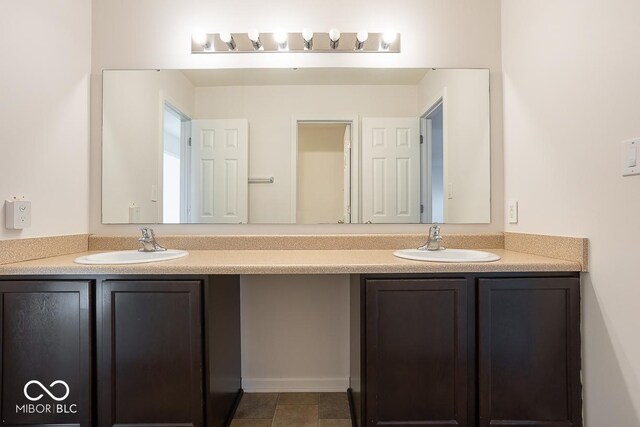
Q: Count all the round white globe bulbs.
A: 8